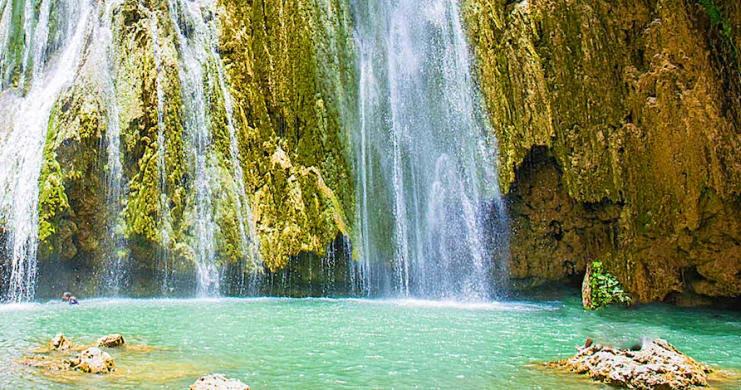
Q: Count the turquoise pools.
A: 1